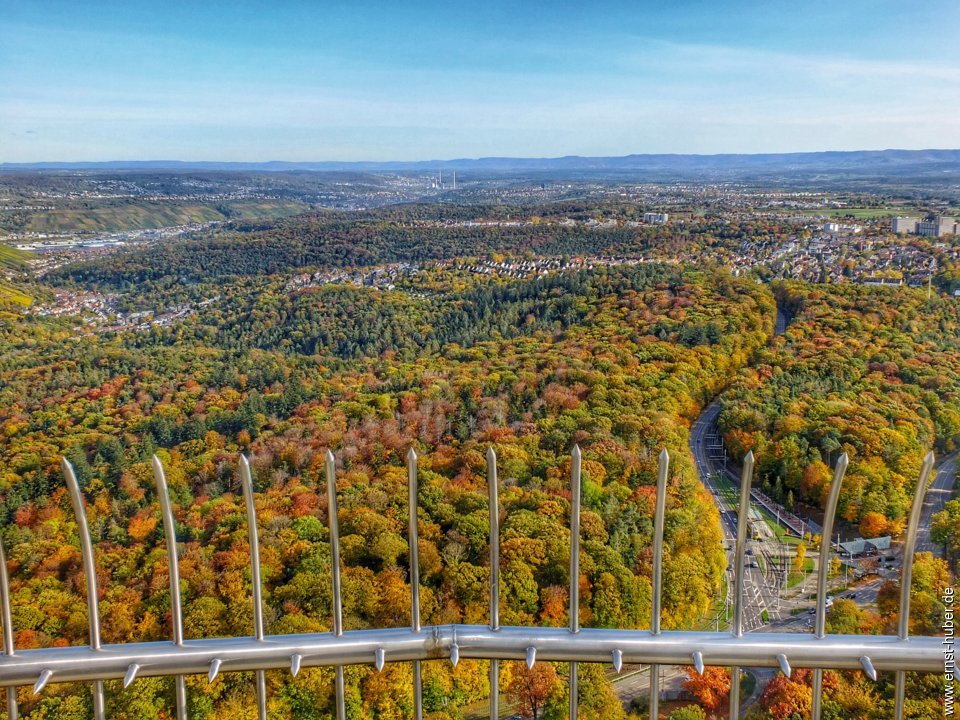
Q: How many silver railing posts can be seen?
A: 12